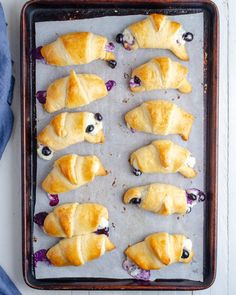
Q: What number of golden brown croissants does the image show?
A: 12